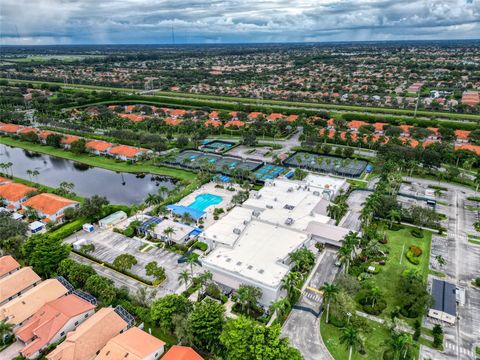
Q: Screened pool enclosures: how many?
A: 3